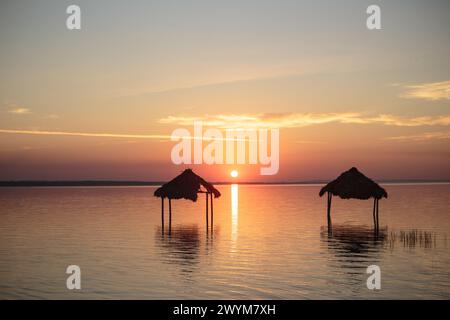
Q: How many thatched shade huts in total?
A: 2